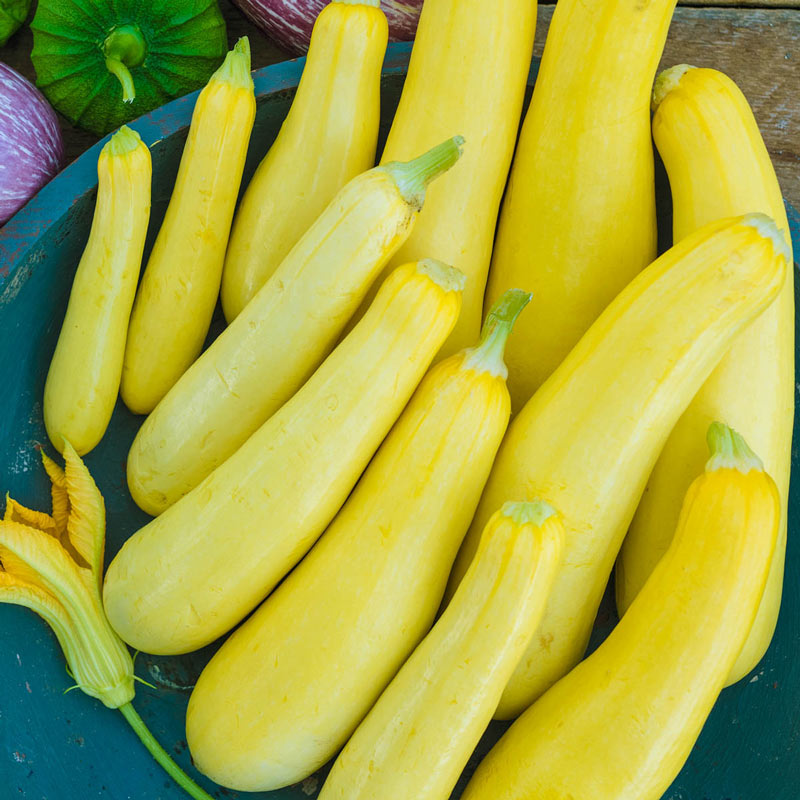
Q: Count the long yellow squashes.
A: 12